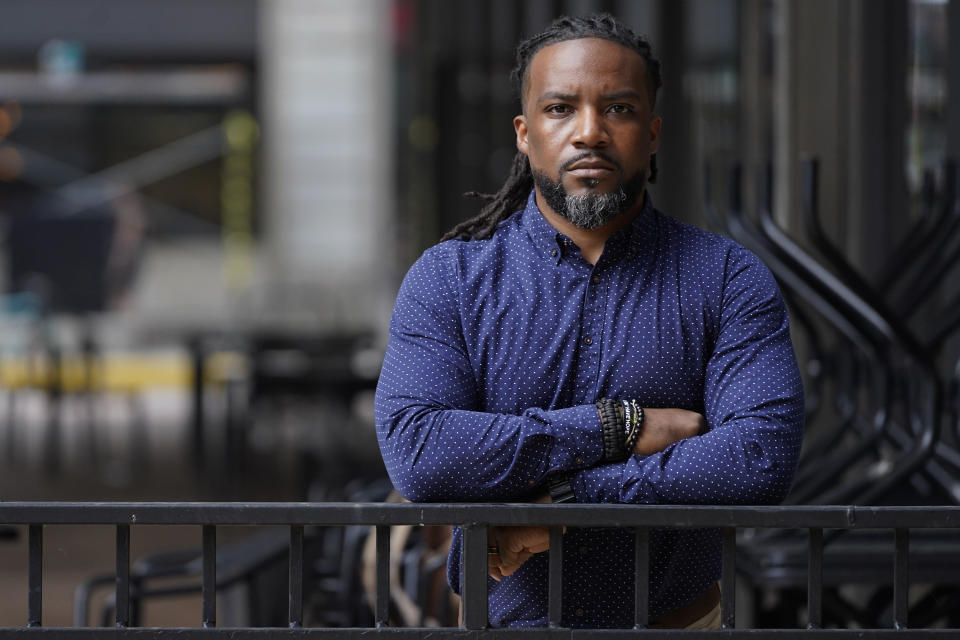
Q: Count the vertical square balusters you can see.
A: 11